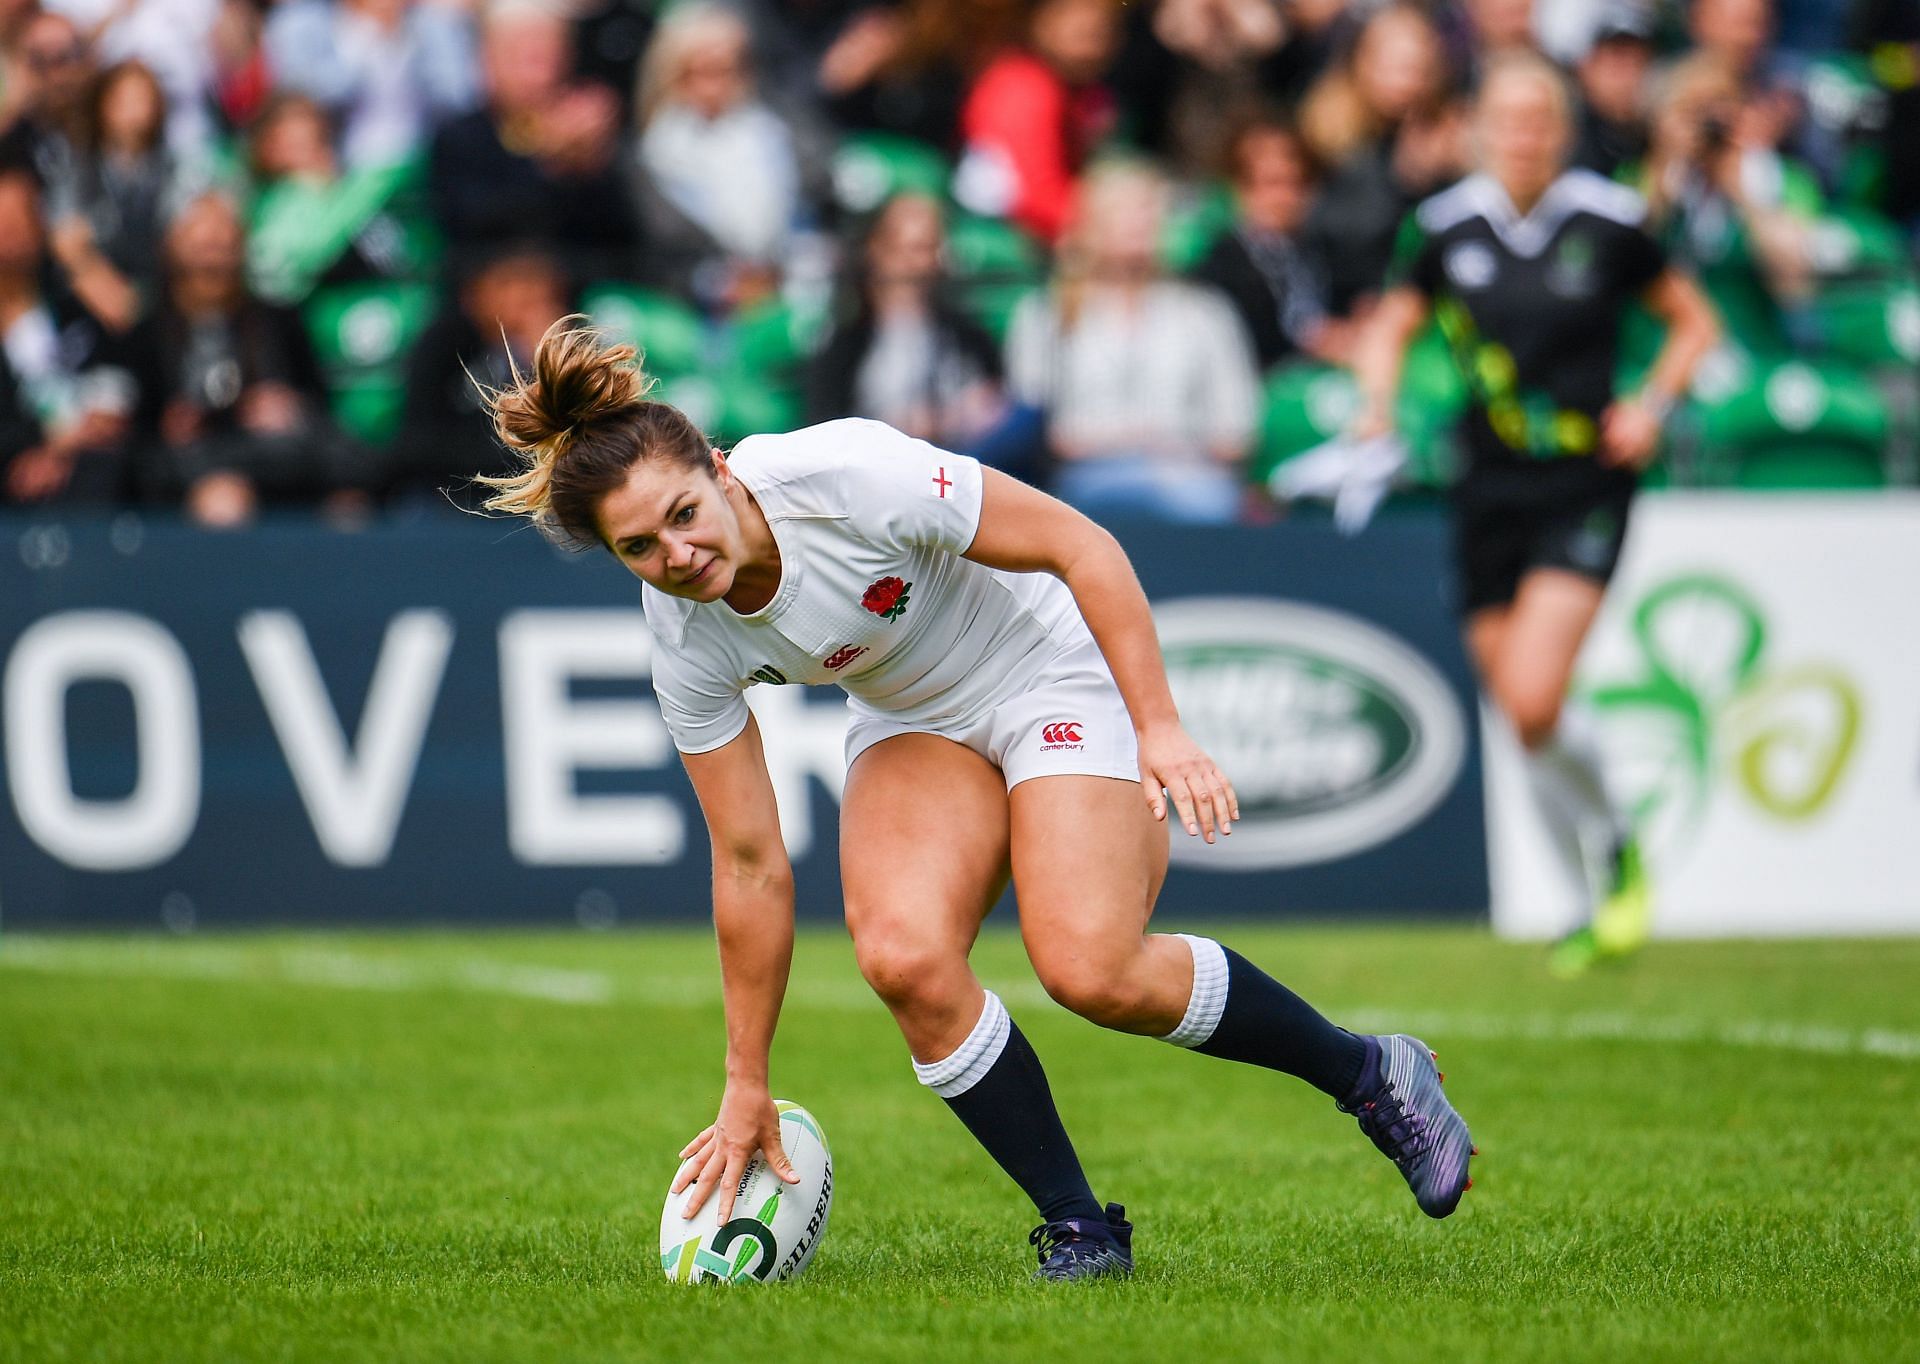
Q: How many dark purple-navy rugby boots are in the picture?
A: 2